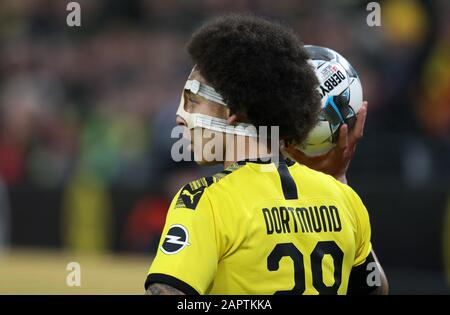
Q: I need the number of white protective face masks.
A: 1